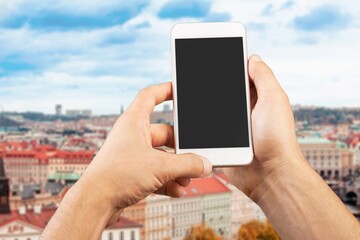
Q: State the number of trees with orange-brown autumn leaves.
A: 2